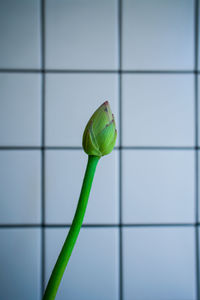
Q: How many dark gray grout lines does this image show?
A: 6